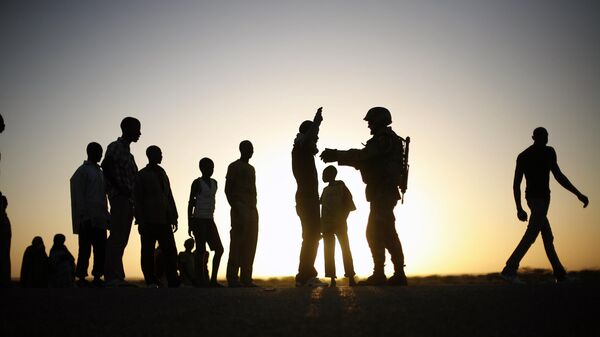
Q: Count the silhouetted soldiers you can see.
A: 1